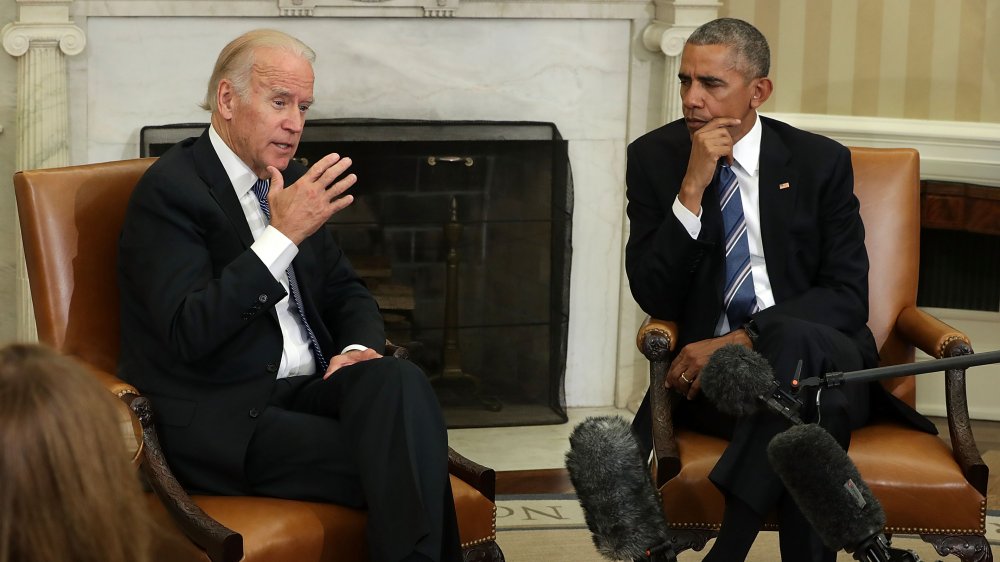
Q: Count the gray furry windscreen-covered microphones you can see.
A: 3